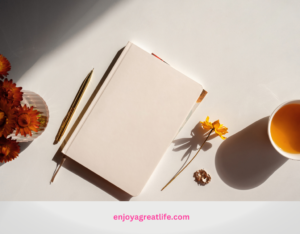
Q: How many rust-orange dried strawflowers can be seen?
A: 5